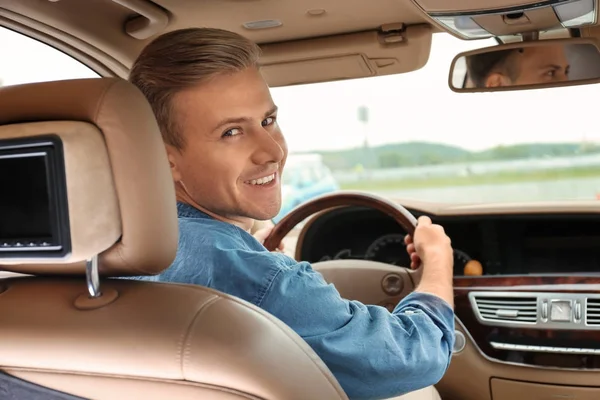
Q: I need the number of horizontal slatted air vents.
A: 2